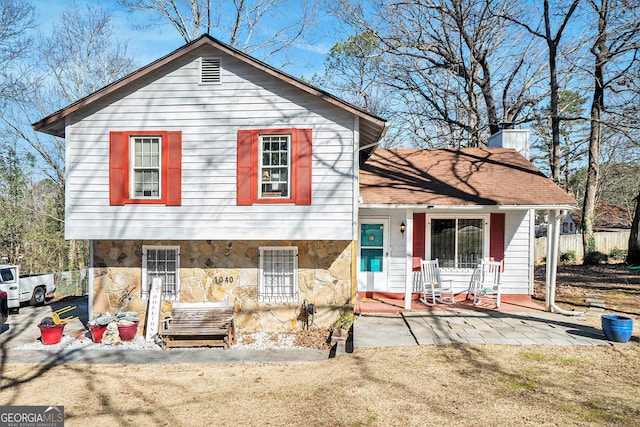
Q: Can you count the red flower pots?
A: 3